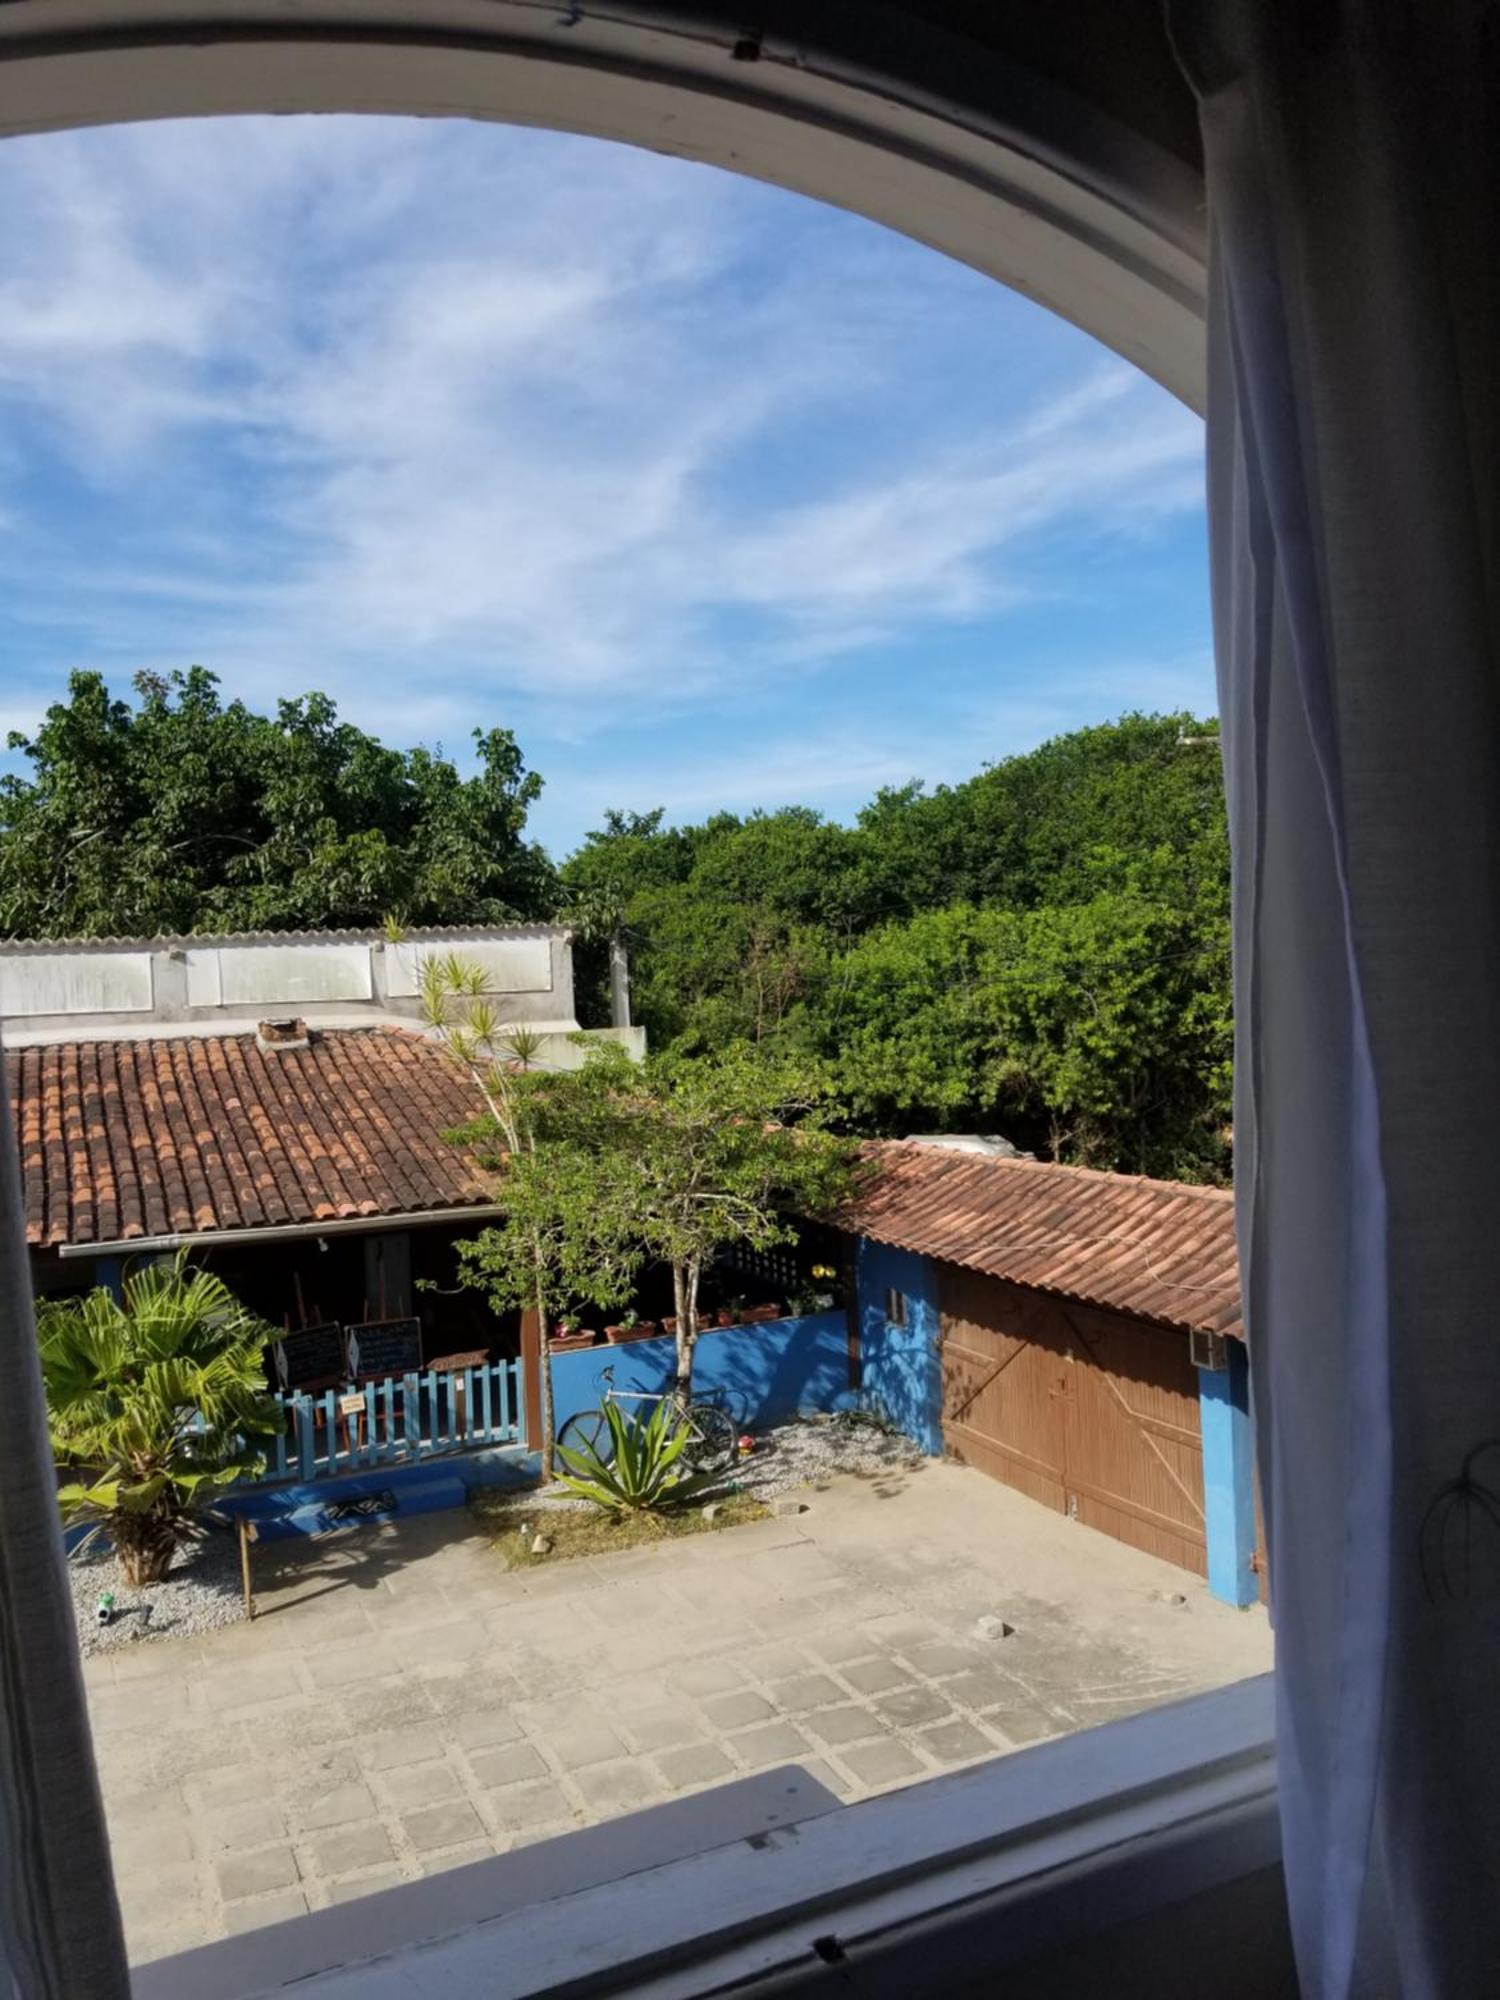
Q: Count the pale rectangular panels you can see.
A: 3